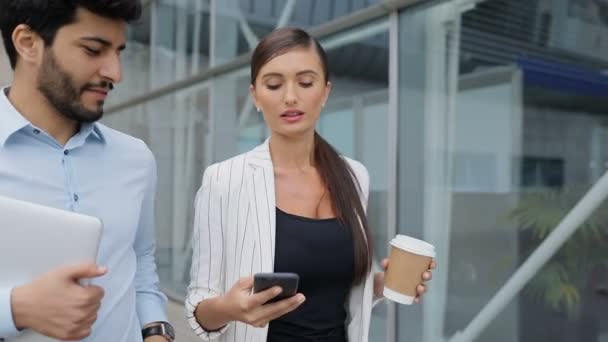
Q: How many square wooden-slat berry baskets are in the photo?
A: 0